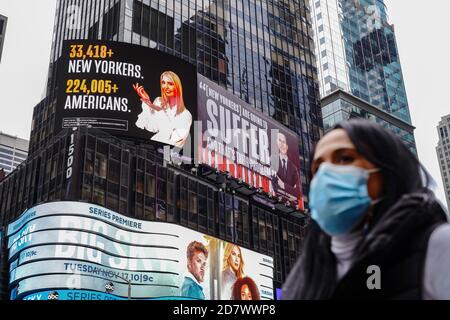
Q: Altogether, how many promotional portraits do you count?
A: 5